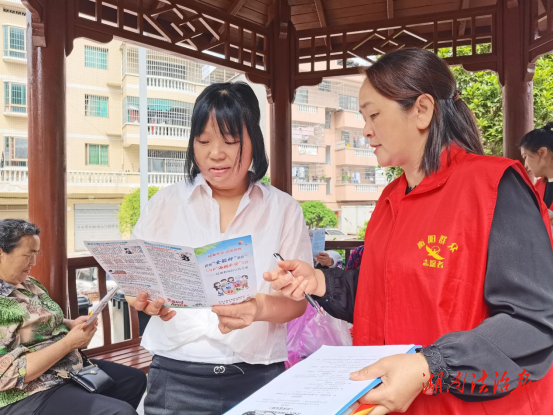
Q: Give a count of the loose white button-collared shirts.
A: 1